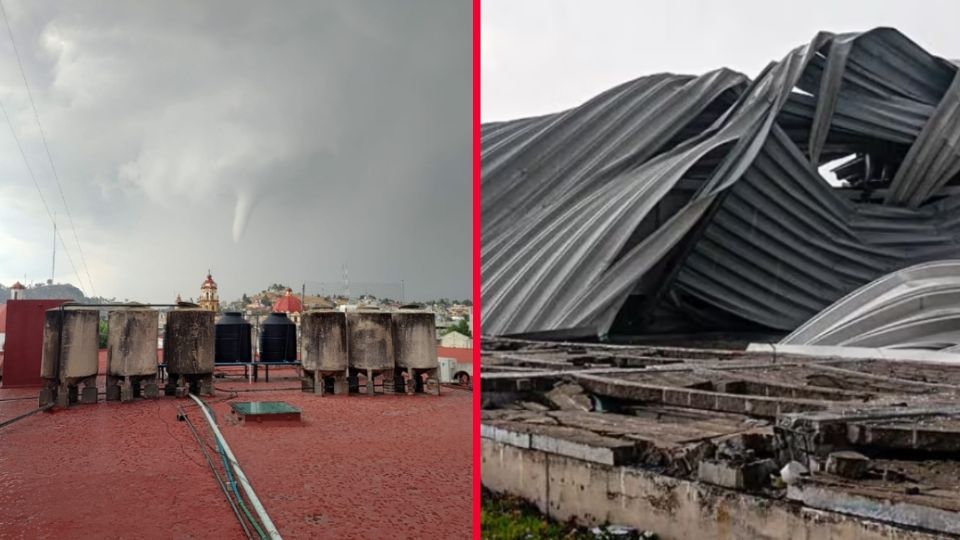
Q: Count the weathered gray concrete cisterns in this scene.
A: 6